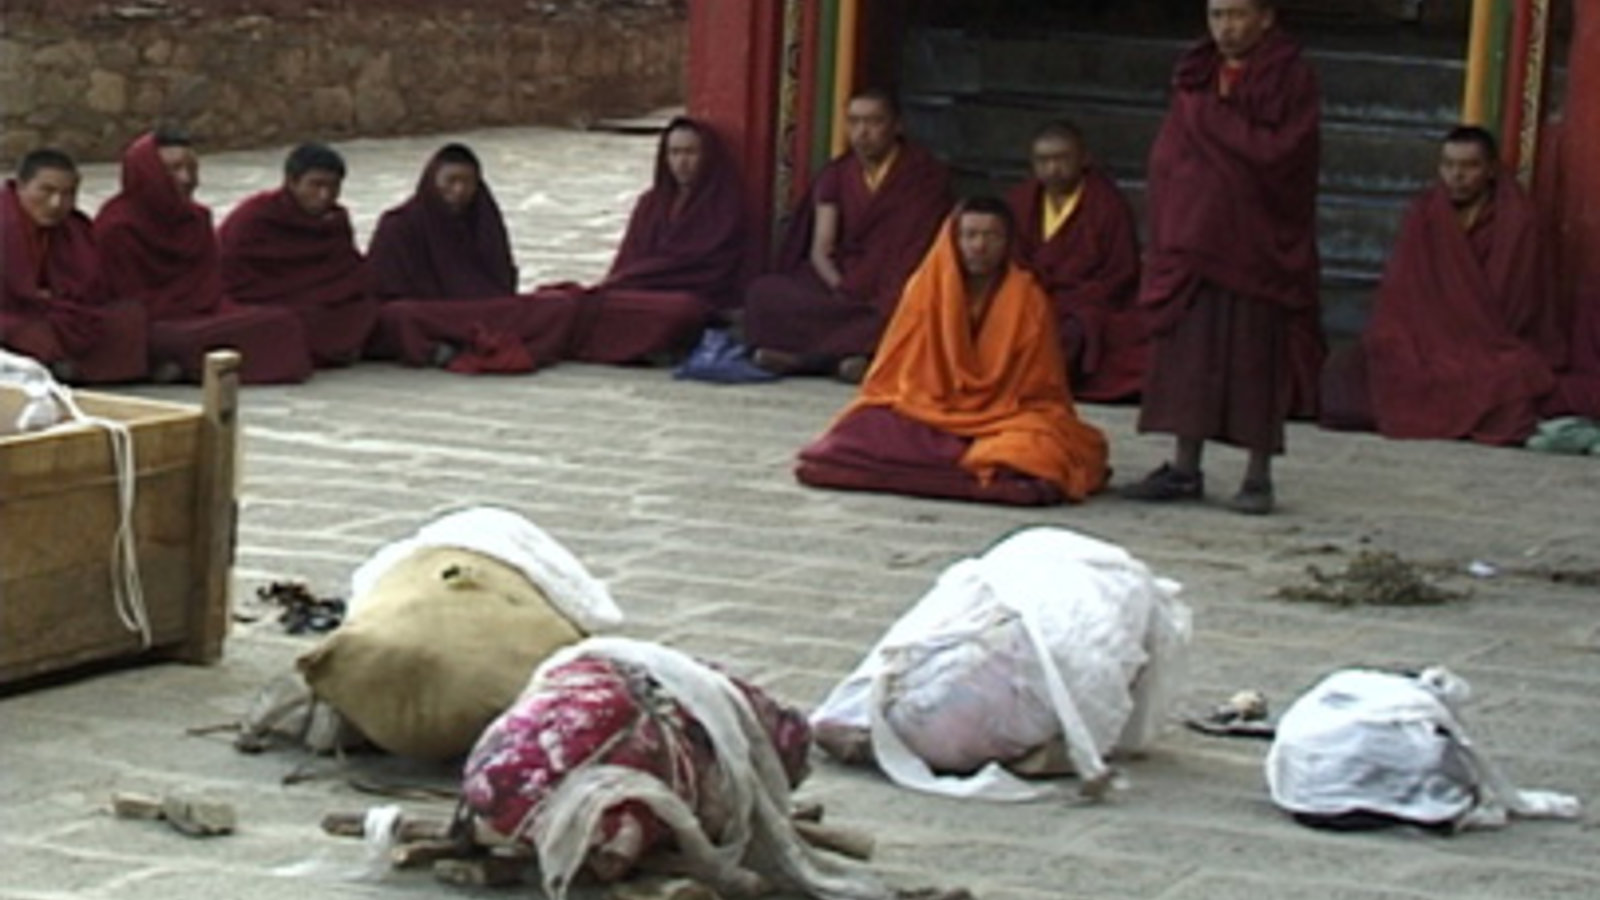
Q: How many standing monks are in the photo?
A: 1